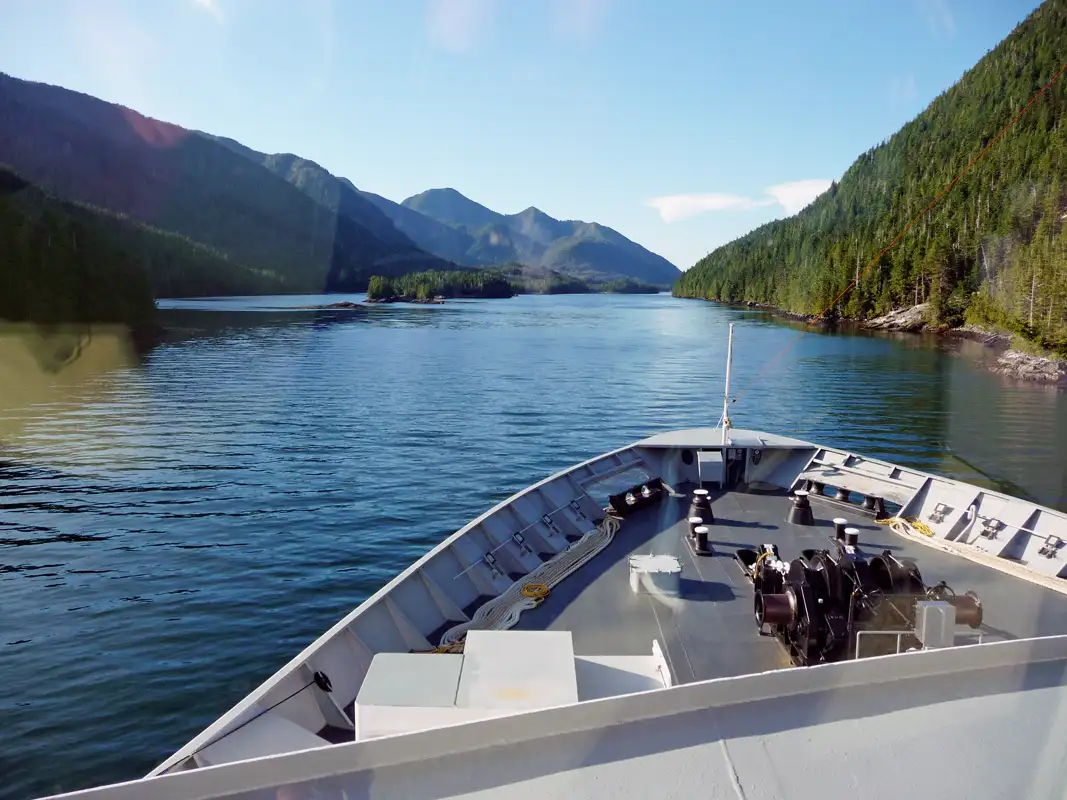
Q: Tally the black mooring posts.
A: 6